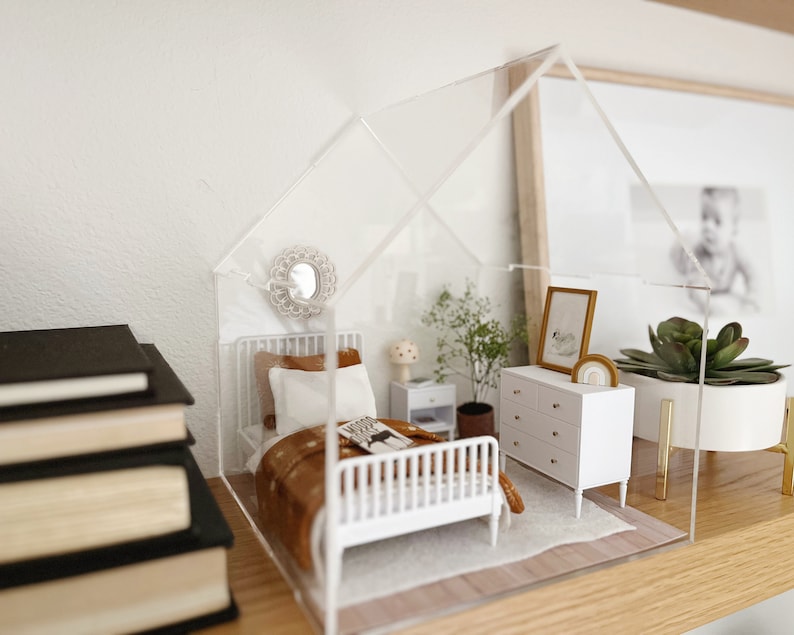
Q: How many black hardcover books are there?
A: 4